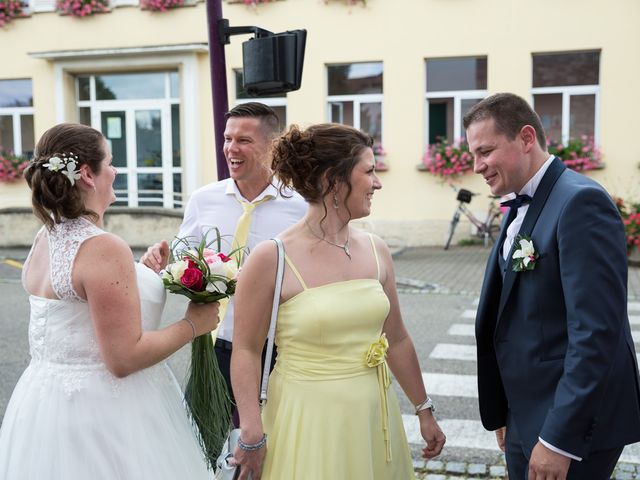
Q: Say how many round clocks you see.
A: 0